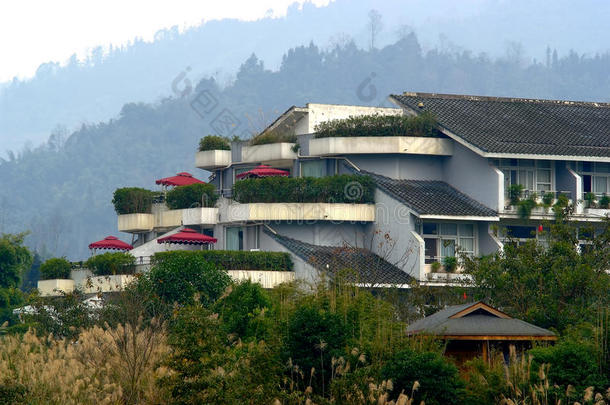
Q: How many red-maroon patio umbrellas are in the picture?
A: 4